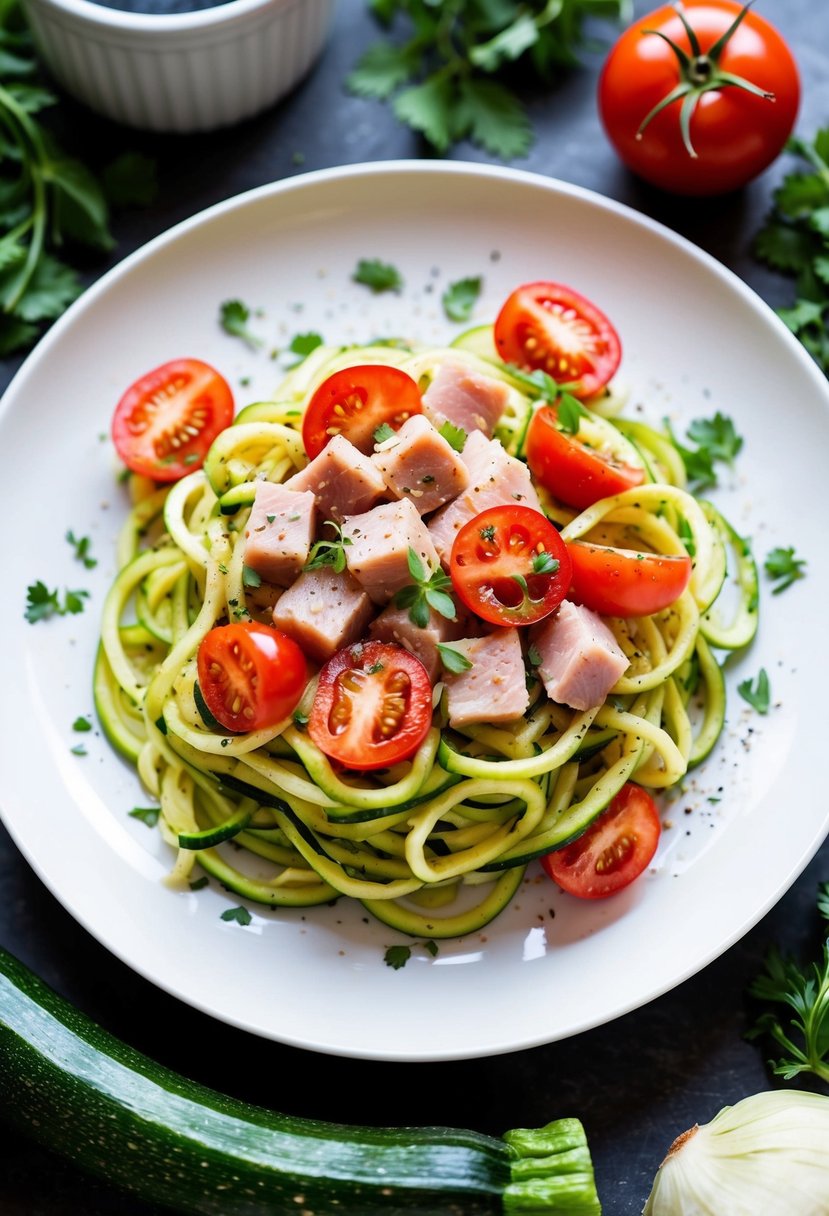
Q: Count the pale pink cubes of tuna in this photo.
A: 10